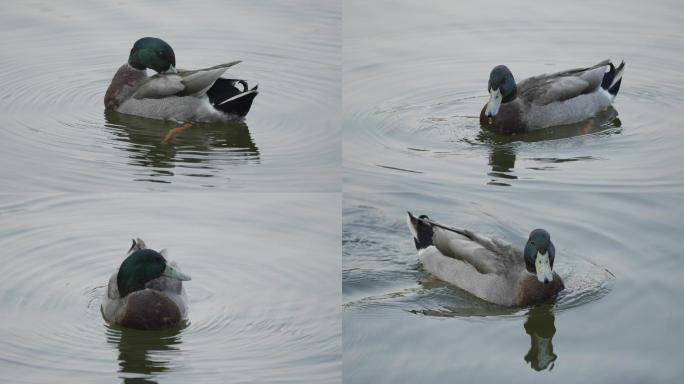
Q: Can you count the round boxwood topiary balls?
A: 0